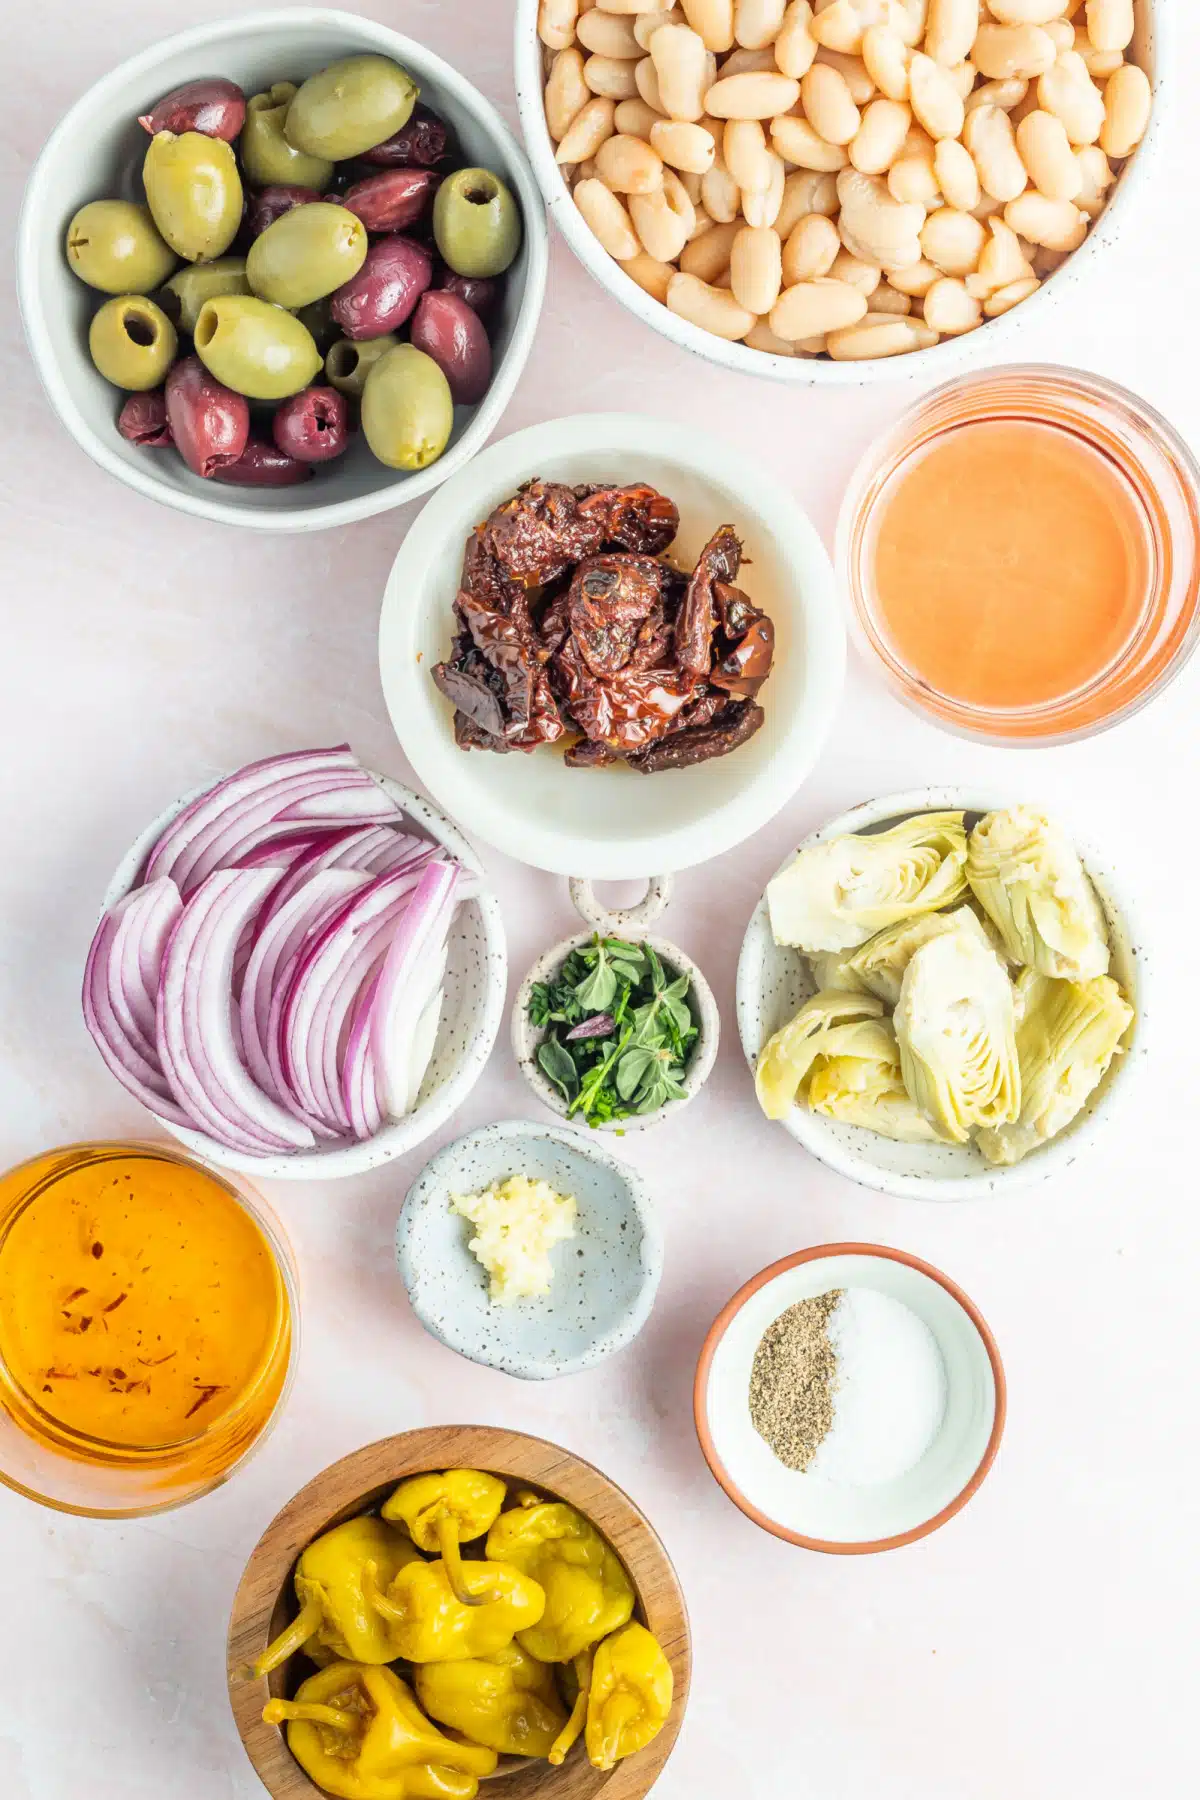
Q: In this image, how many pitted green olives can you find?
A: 11